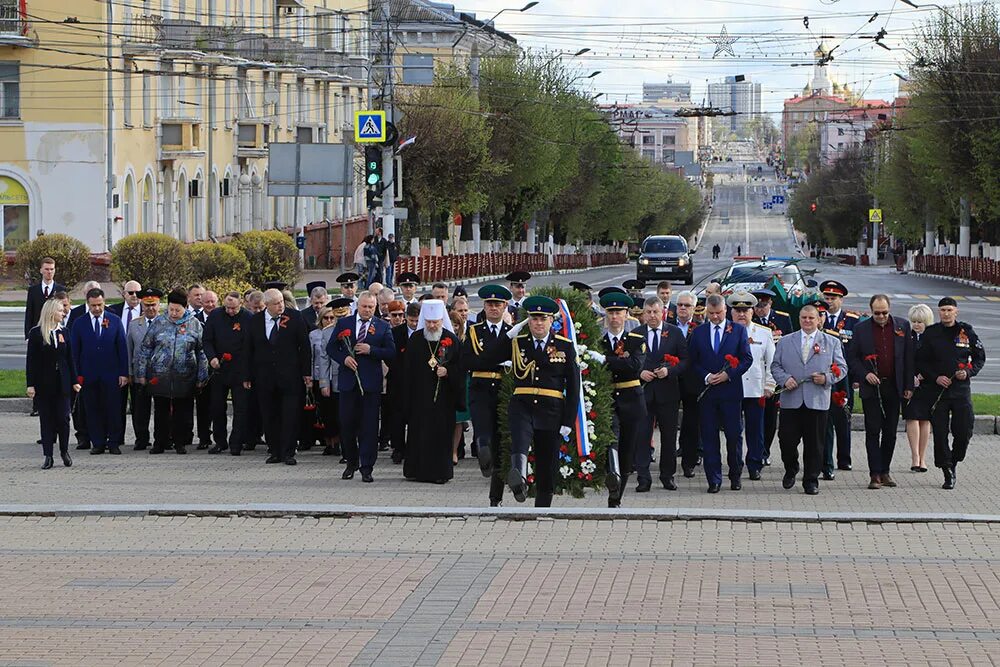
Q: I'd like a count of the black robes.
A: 1